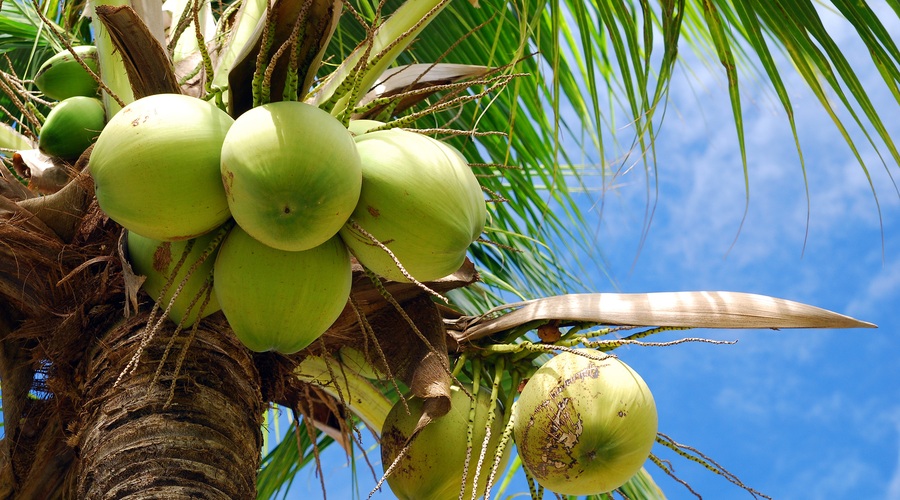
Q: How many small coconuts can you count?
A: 2